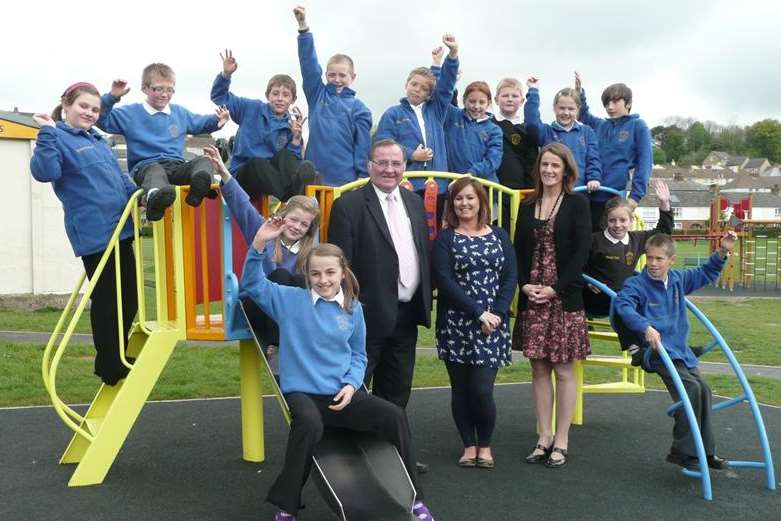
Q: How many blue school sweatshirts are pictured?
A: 11